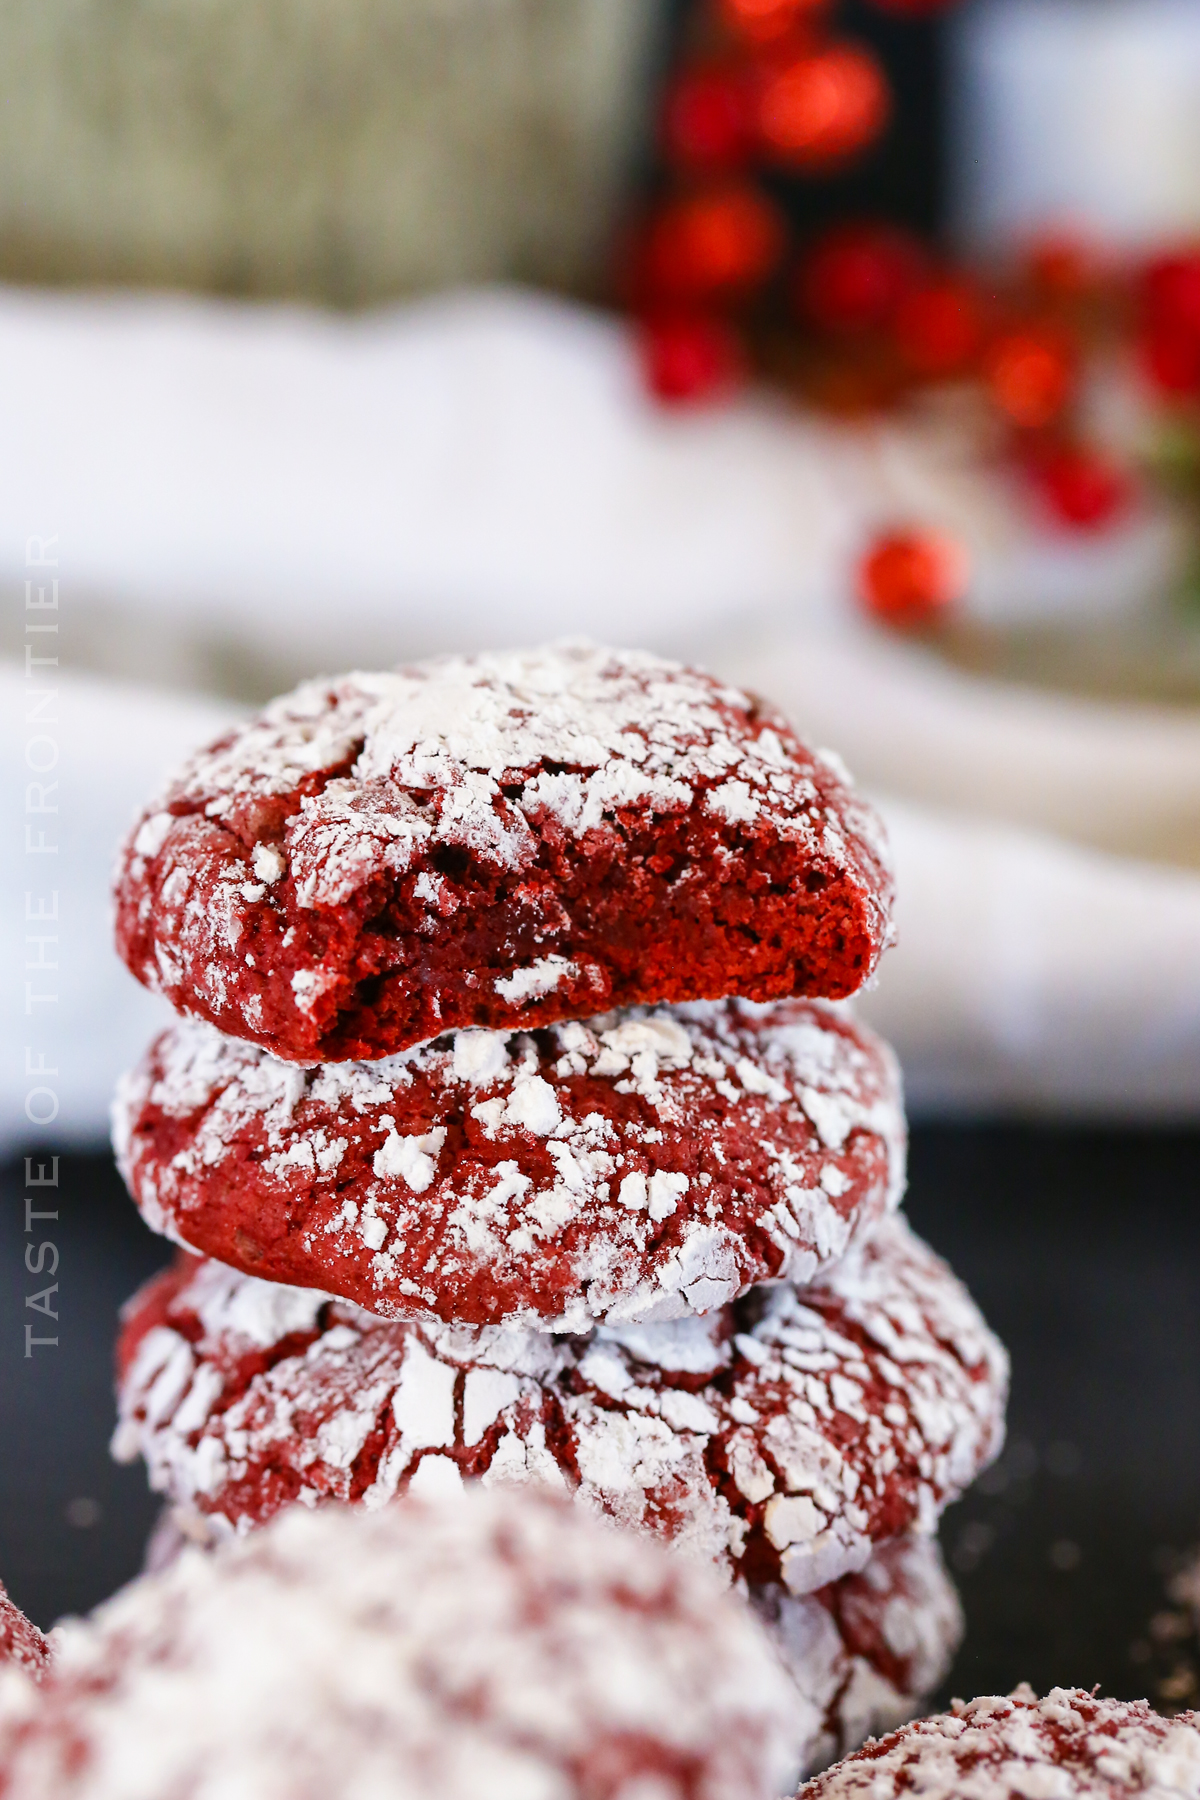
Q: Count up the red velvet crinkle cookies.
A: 7